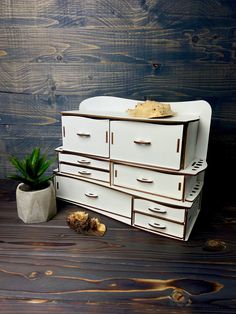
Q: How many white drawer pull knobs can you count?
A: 8